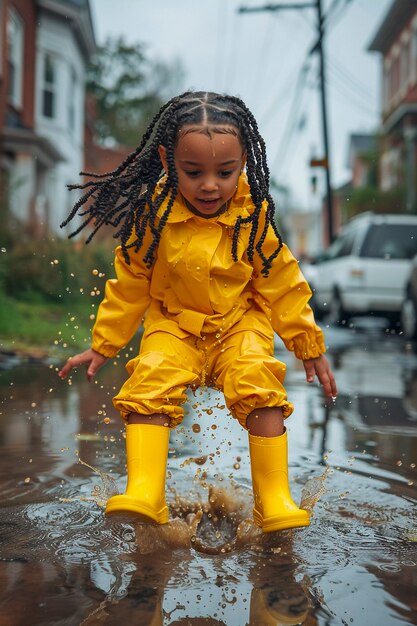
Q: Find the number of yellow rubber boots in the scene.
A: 2